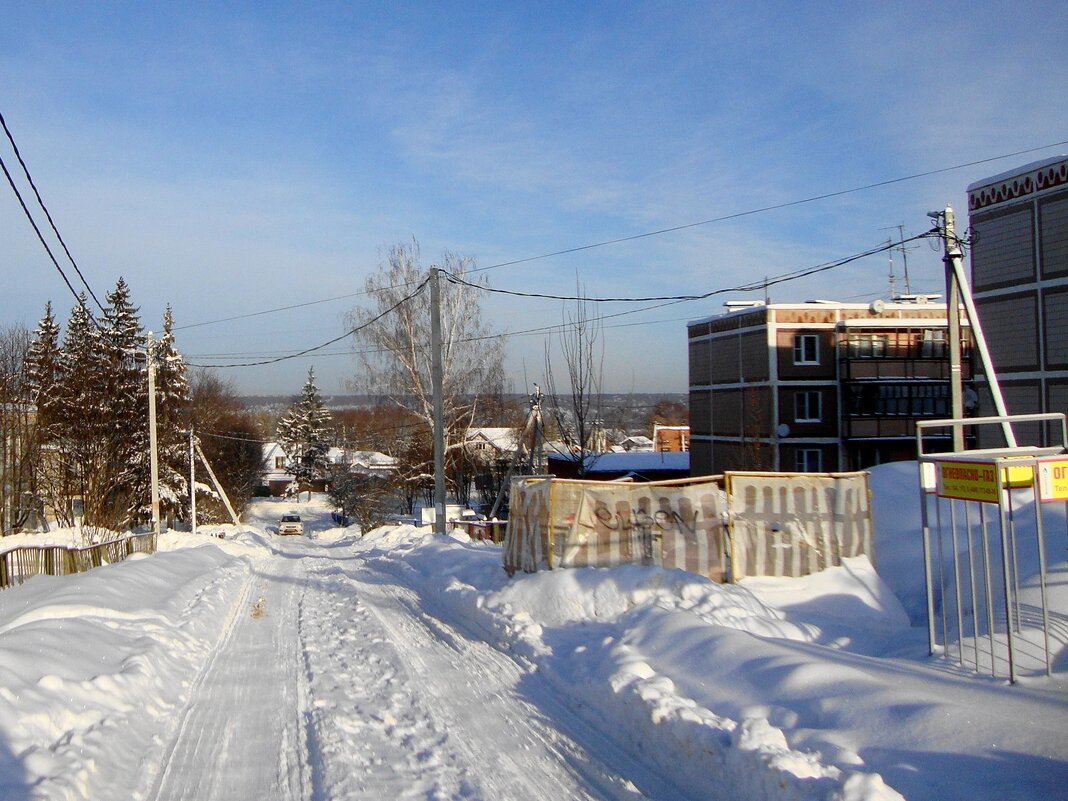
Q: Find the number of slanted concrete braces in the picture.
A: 3